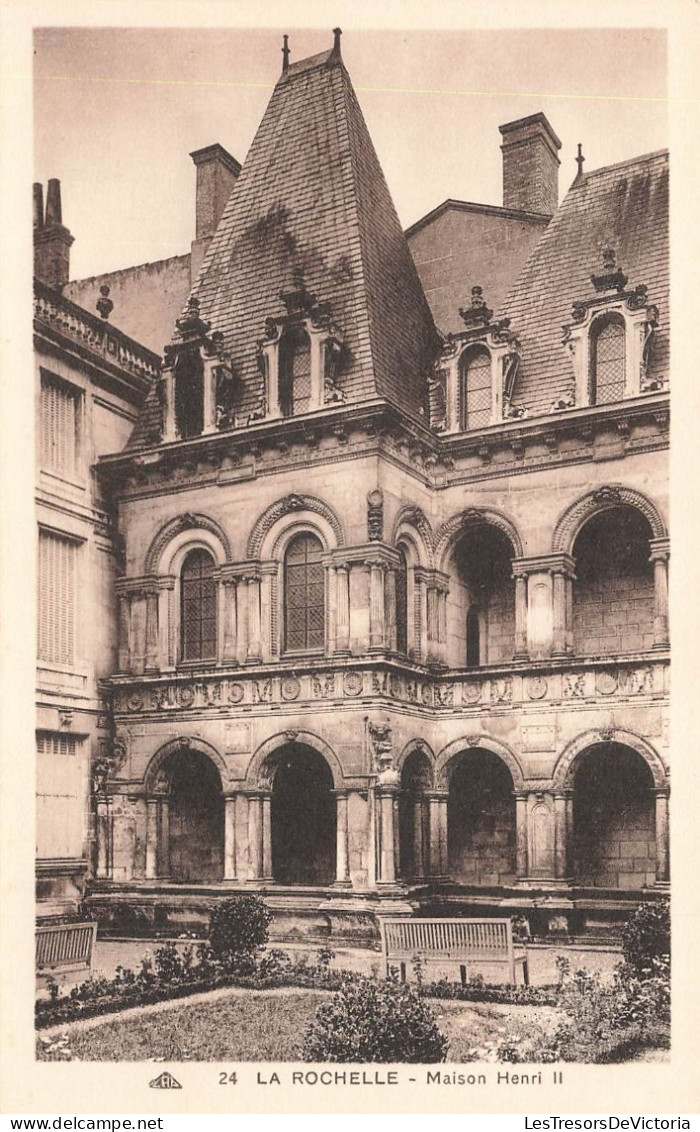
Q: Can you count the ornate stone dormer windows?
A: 4